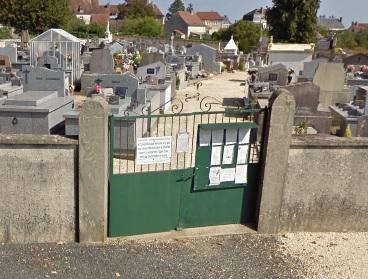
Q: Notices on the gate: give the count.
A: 12